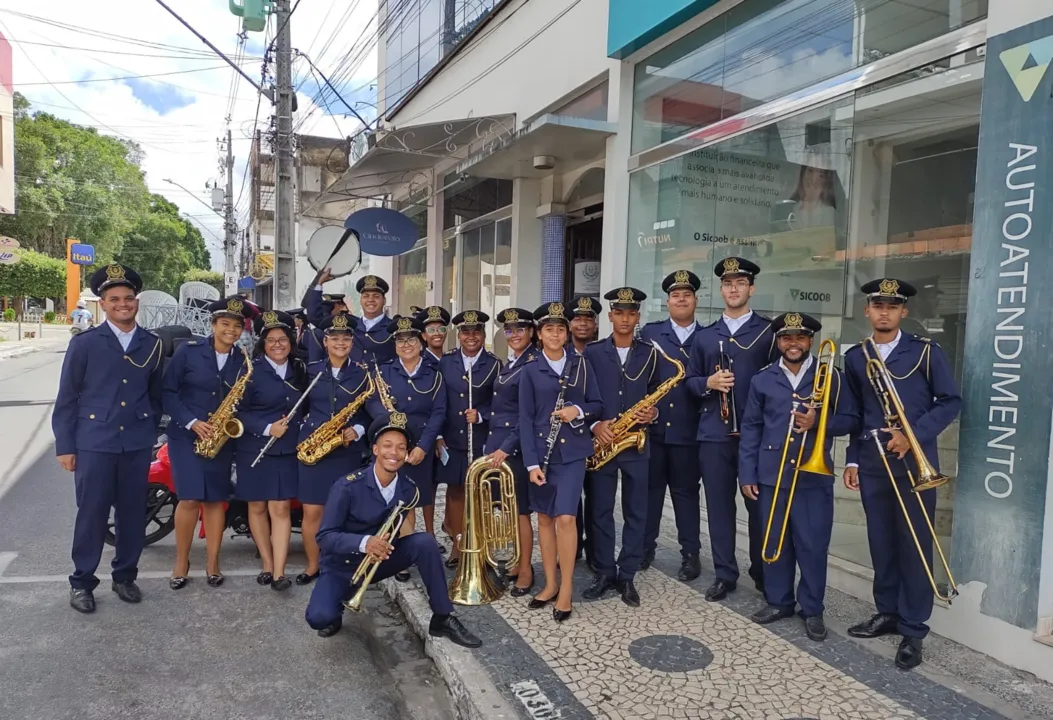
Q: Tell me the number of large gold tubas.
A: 1